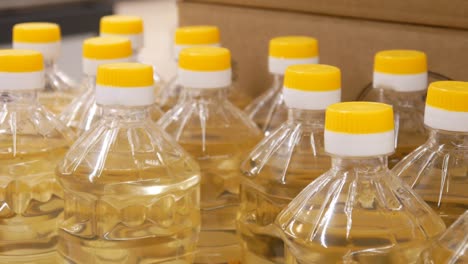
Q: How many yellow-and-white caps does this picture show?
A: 12